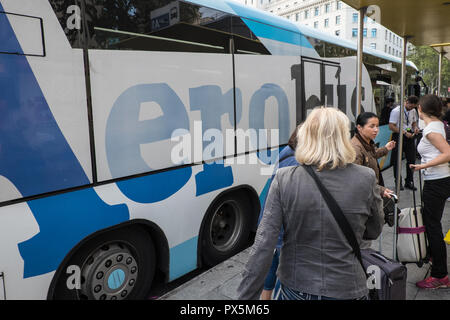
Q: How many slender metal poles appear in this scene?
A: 3